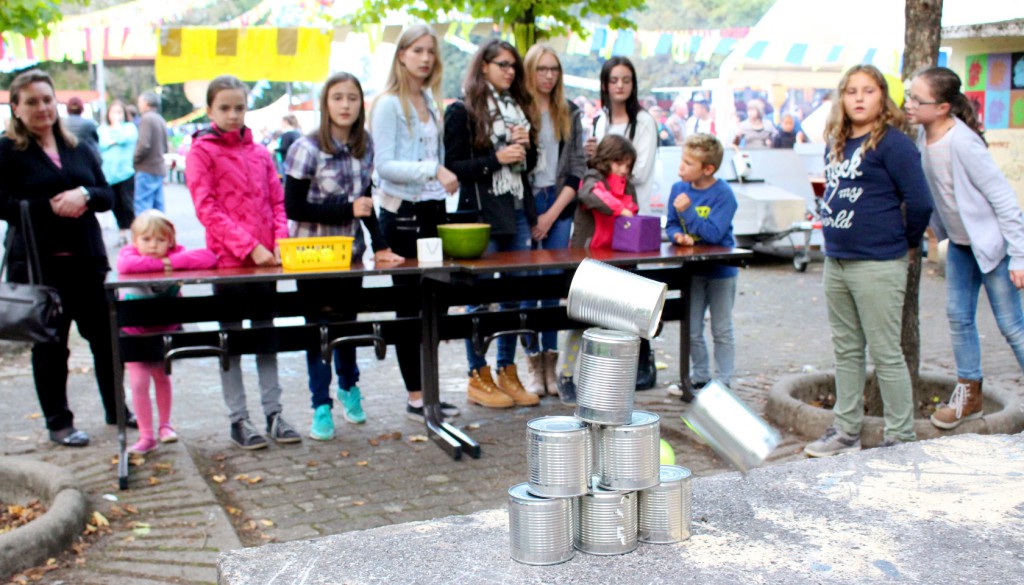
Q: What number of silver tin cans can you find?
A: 8